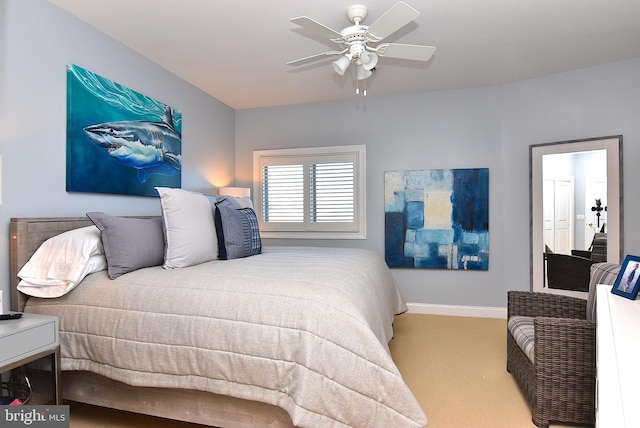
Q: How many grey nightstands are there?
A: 1